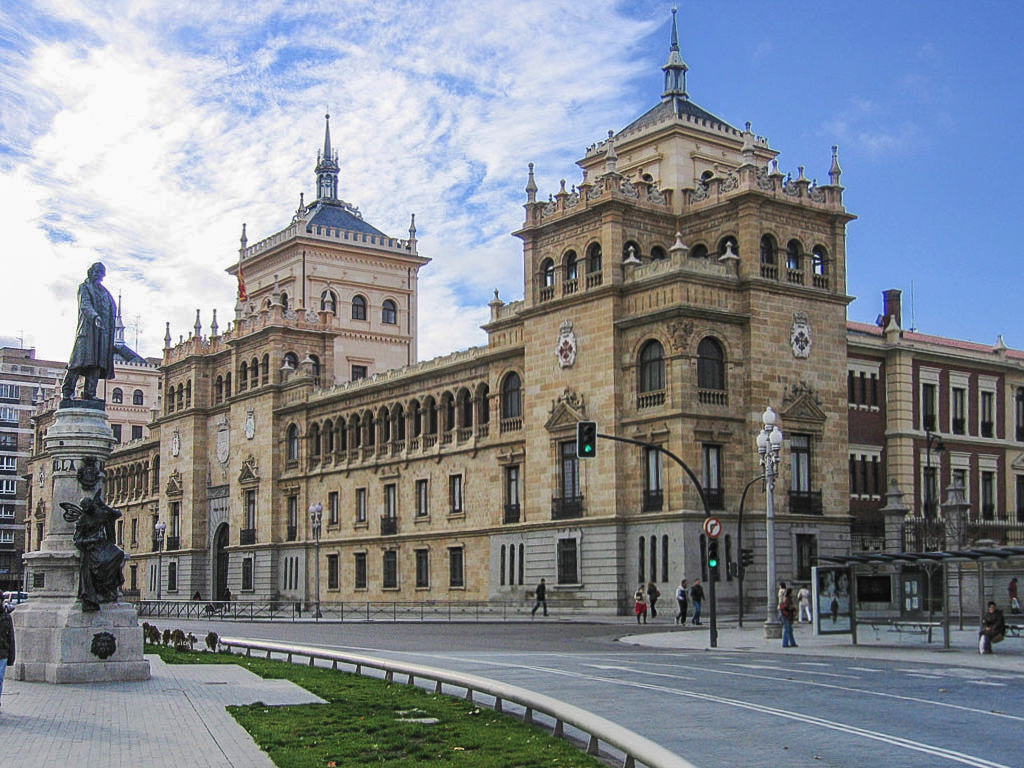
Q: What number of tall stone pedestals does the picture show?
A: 1